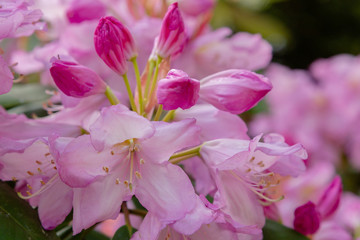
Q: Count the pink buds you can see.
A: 7